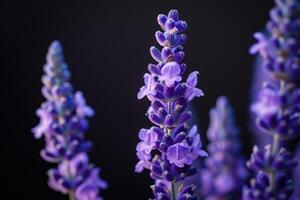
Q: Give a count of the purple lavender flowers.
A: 4